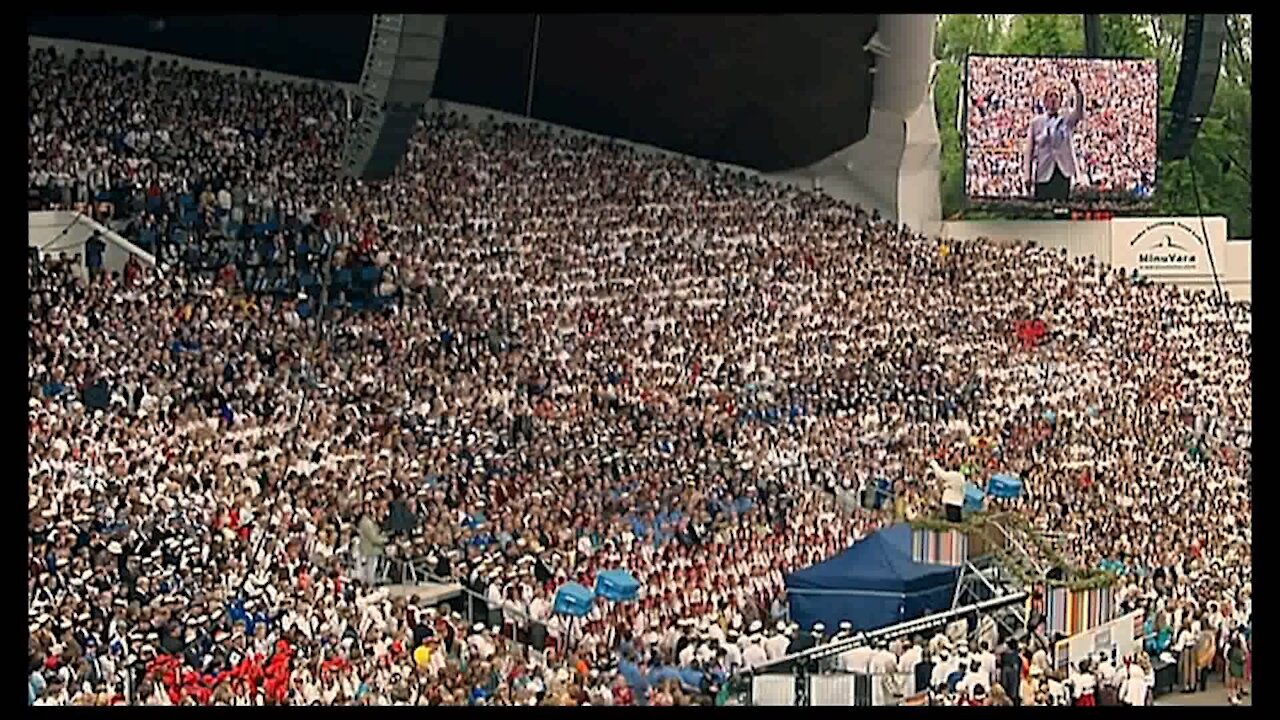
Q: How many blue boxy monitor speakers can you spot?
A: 4